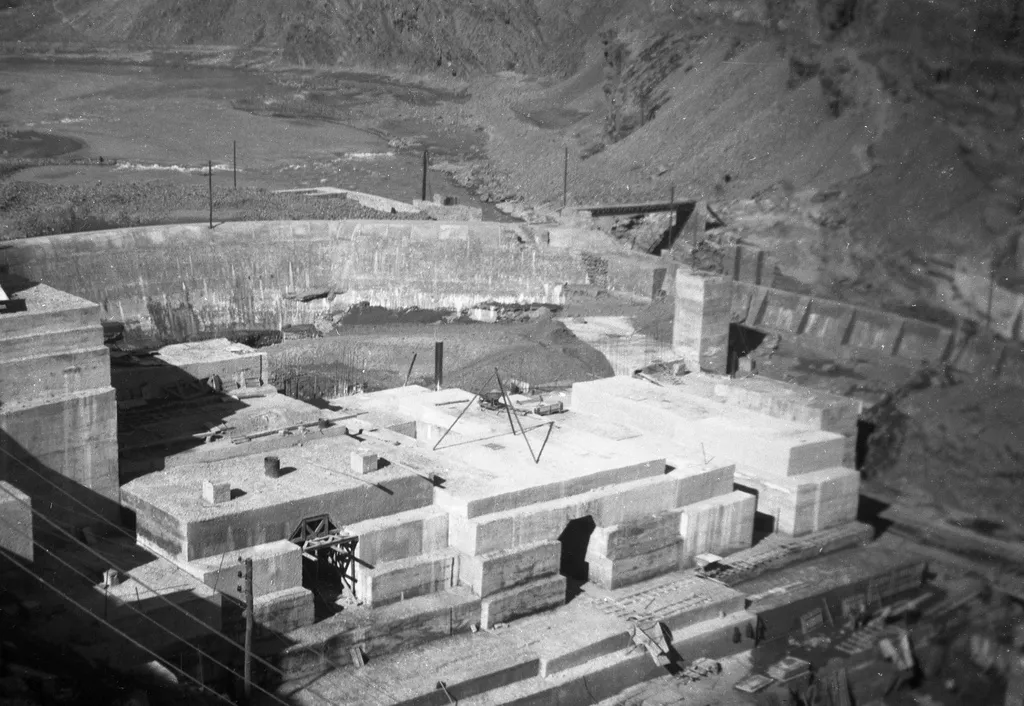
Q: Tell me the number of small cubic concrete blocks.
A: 2